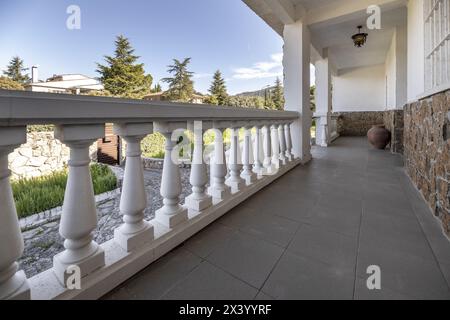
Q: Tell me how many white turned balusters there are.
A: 13